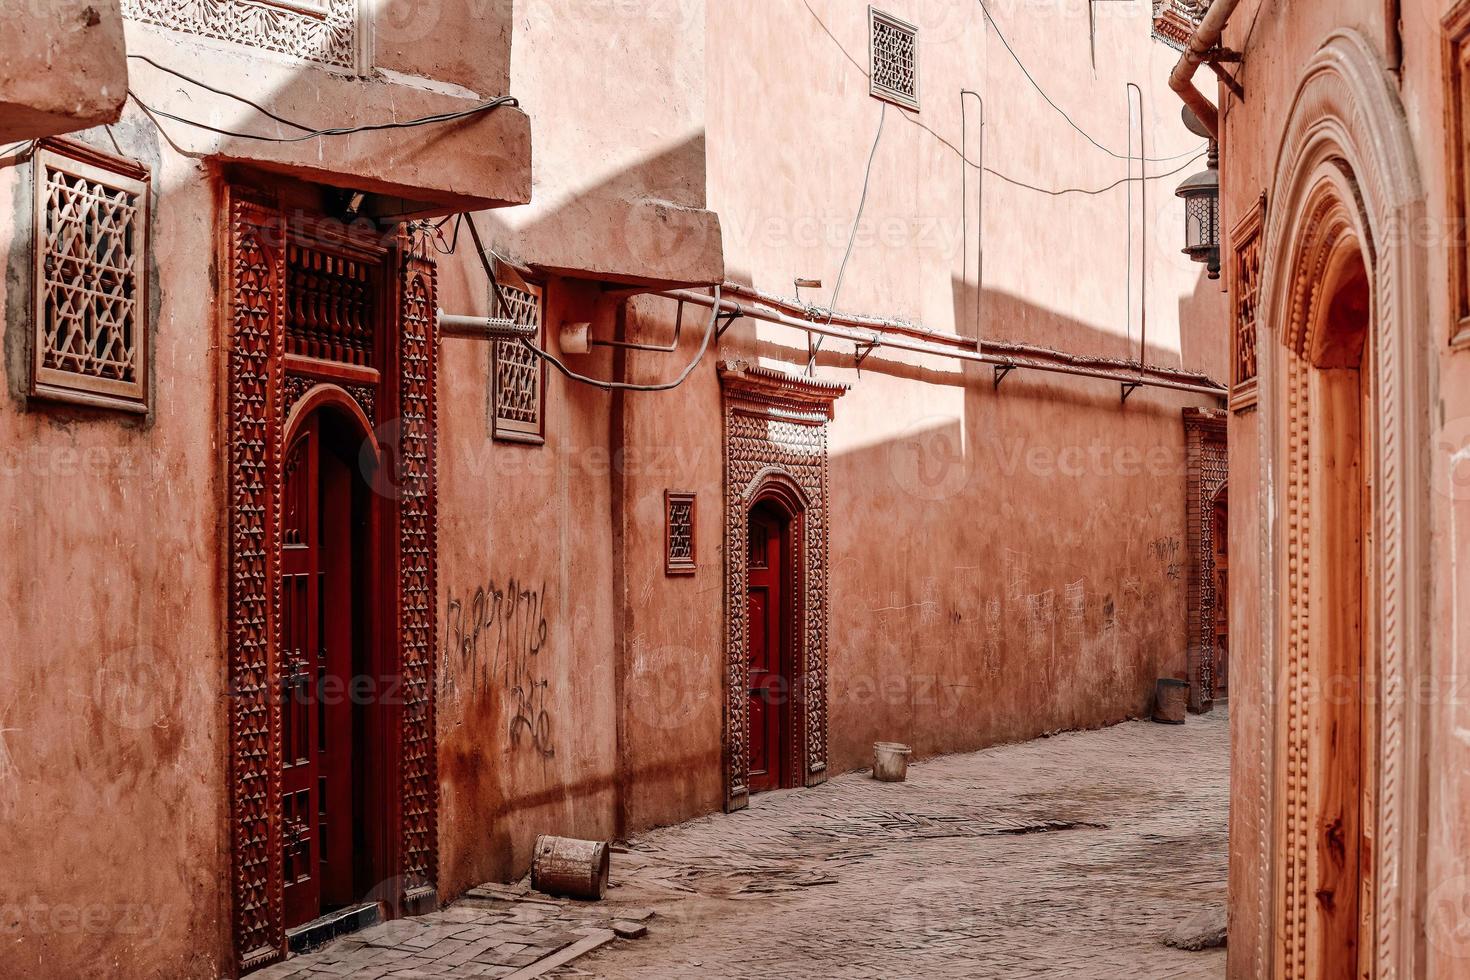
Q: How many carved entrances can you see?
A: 4